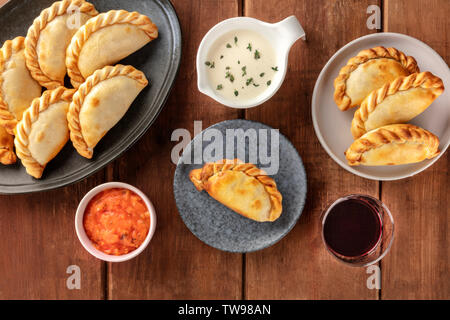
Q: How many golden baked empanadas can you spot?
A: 10